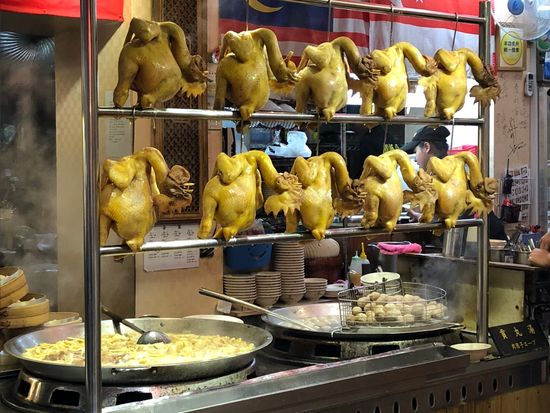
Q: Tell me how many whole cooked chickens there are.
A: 10